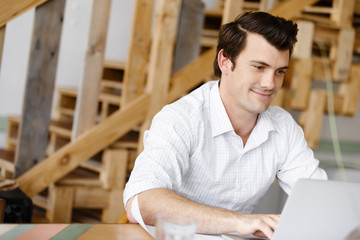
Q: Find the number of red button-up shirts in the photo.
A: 0